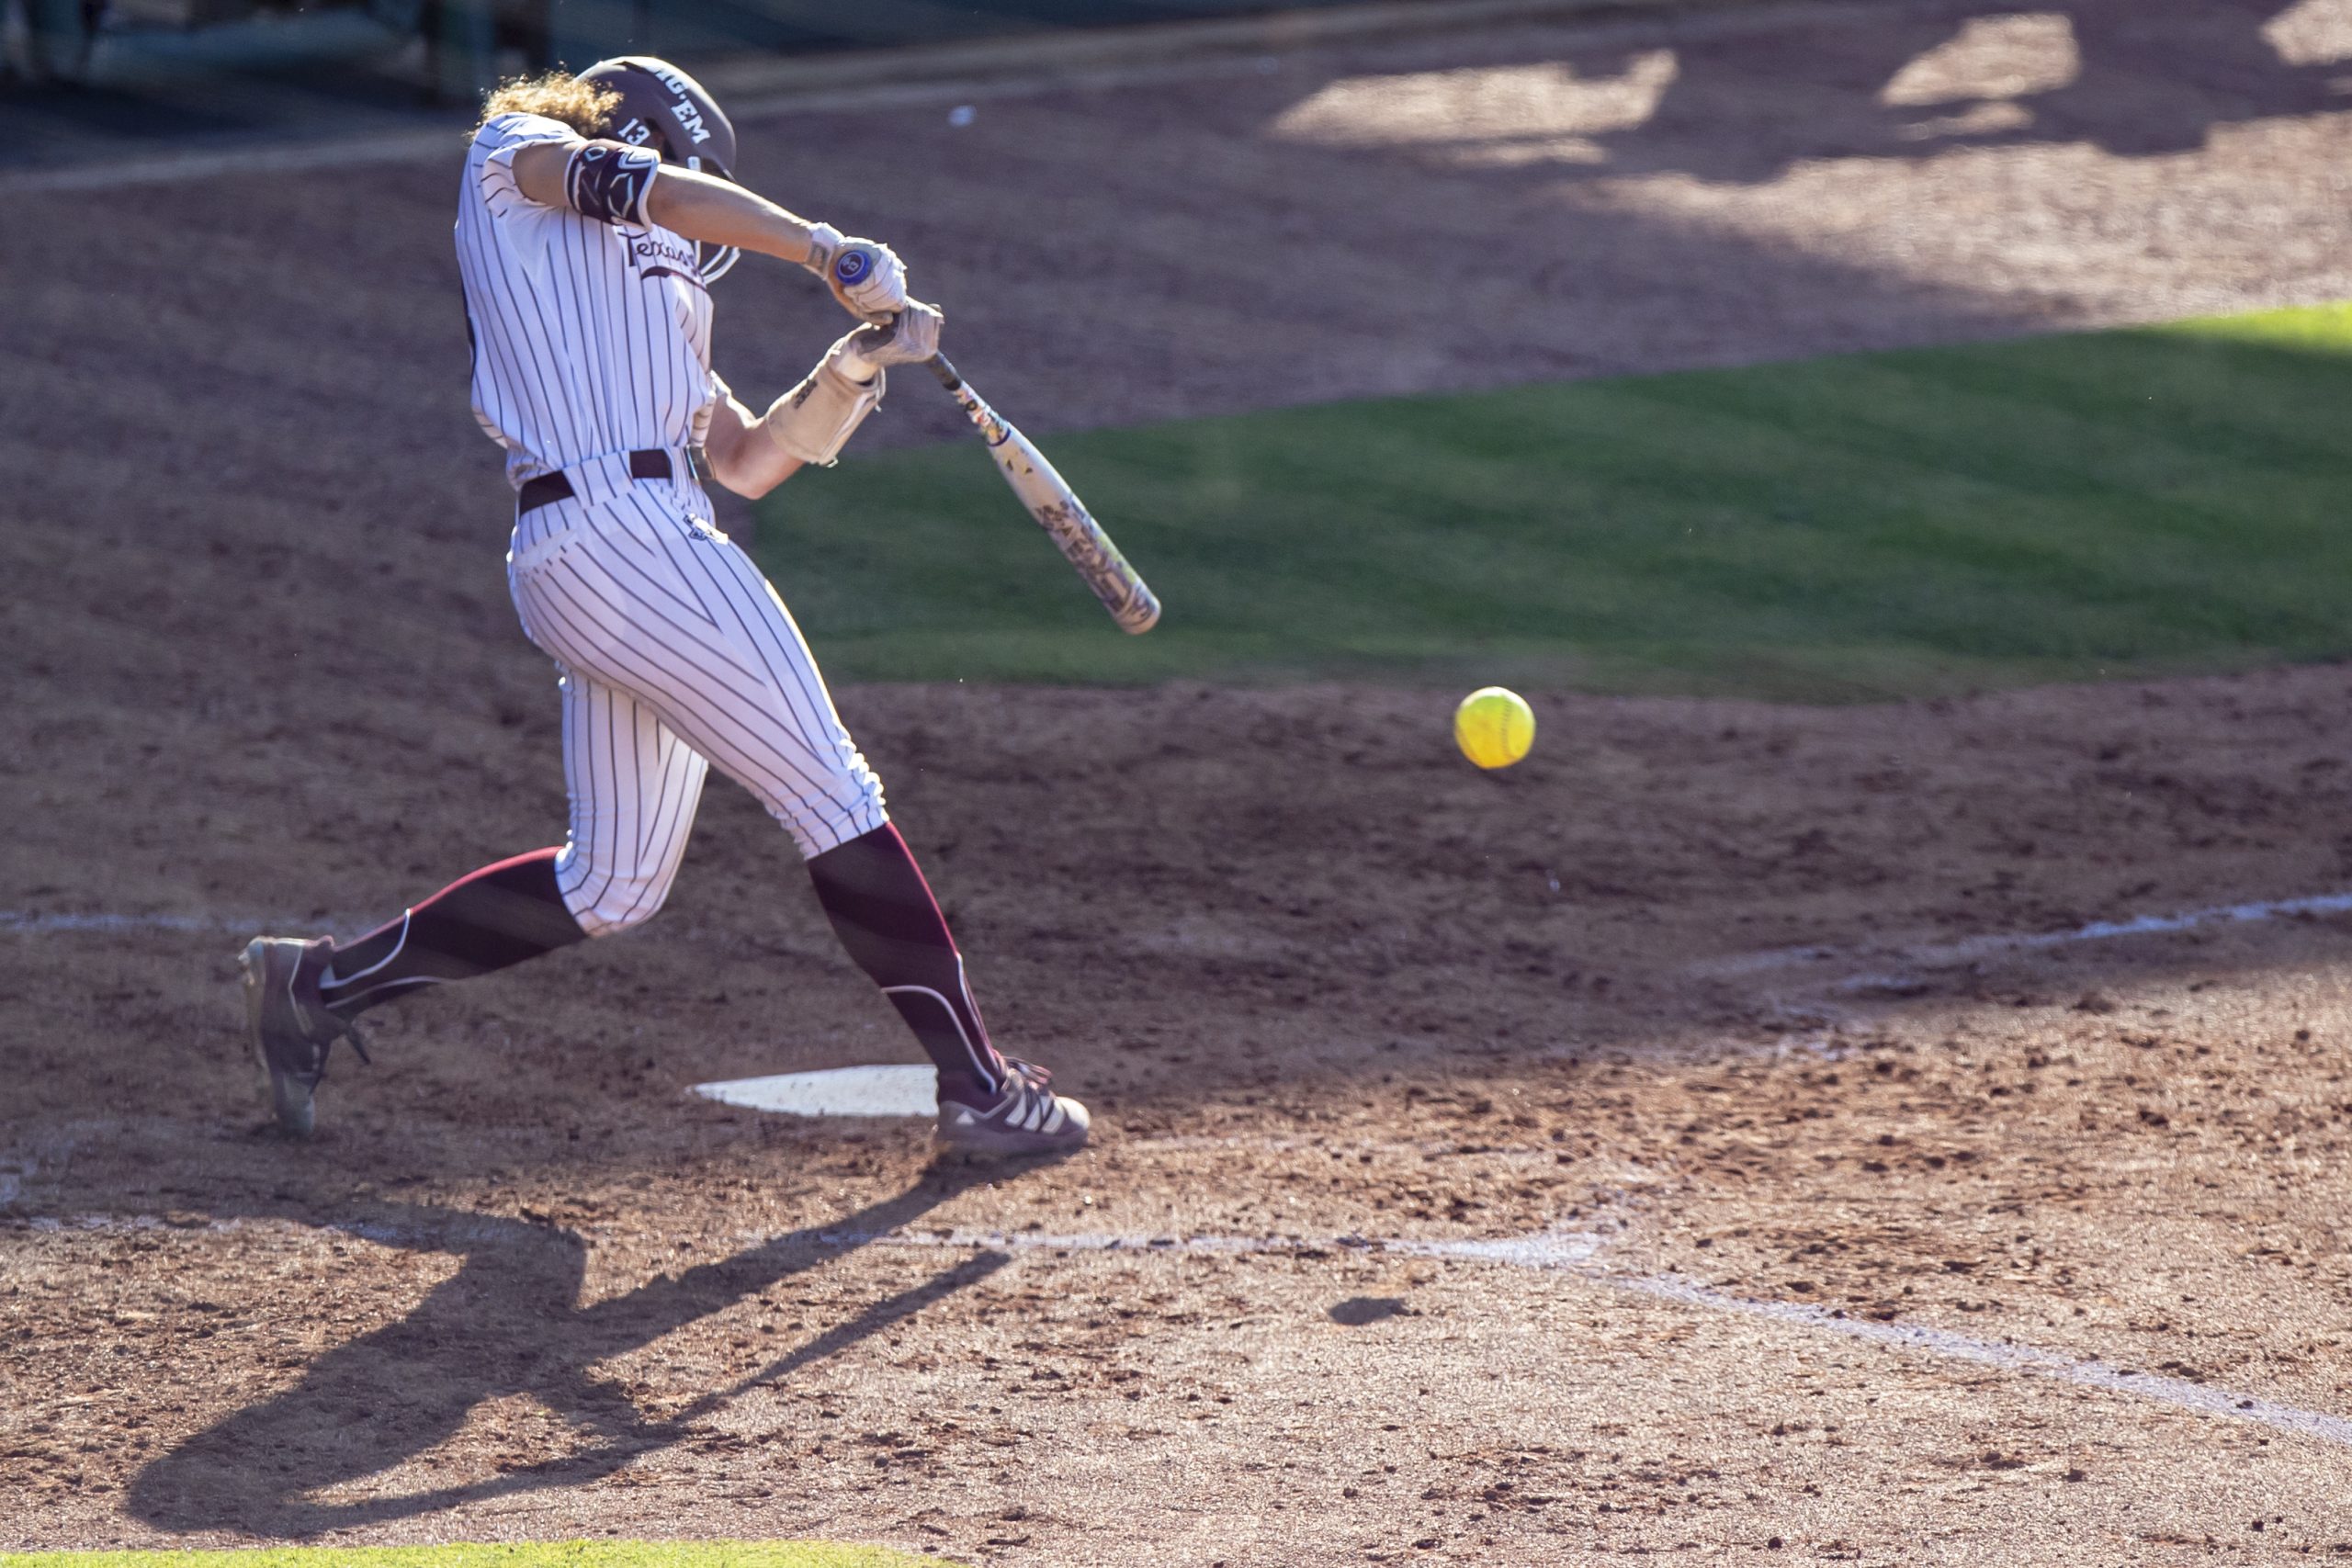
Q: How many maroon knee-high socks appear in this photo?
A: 2